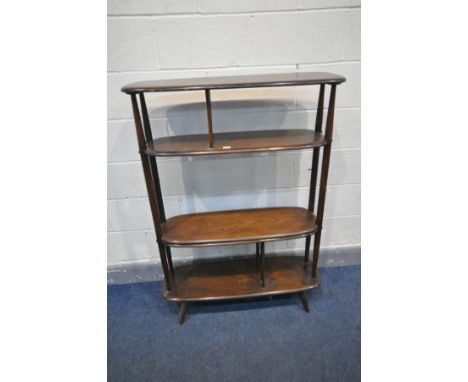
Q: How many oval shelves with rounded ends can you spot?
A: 4